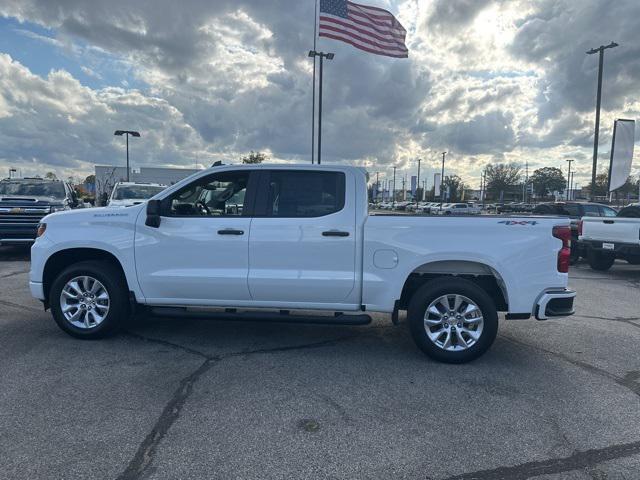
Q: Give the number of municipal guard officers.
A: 0